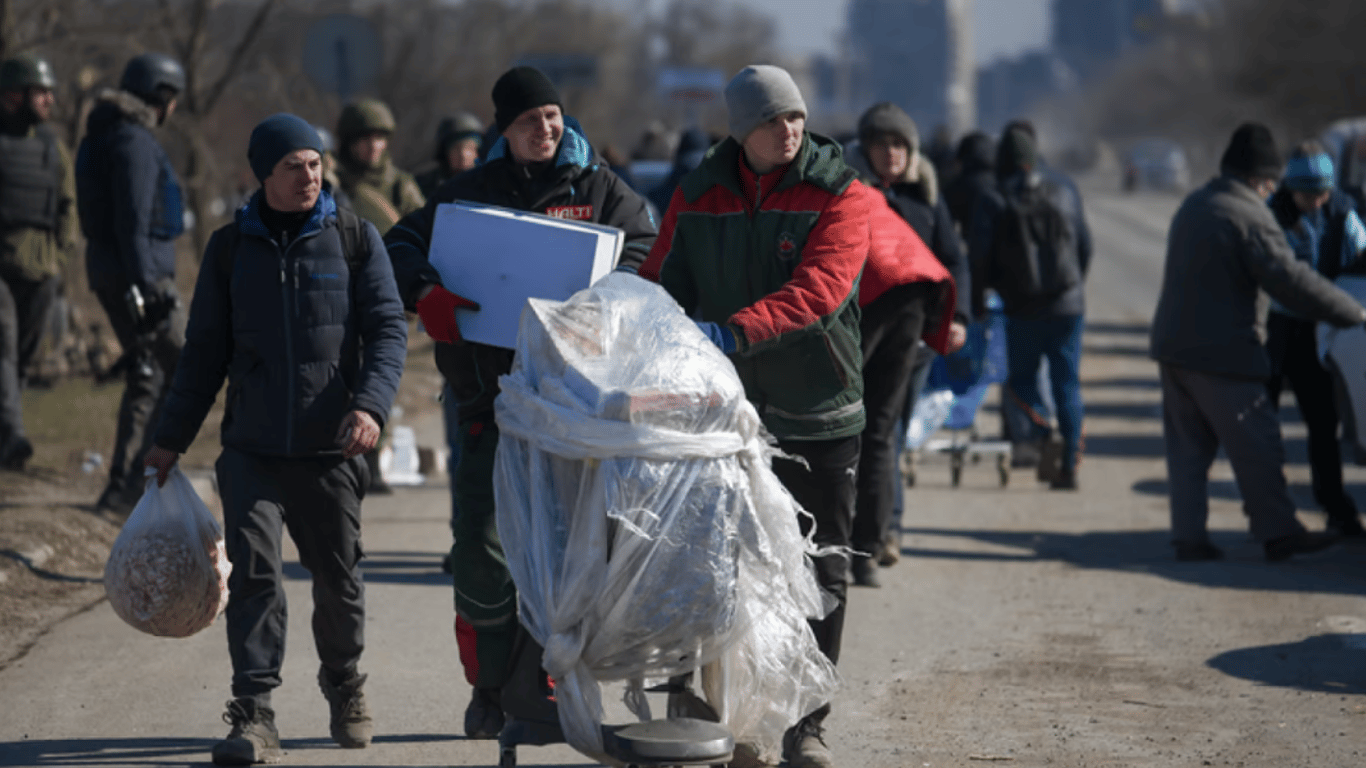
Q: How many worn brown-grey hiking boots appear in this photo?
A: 2